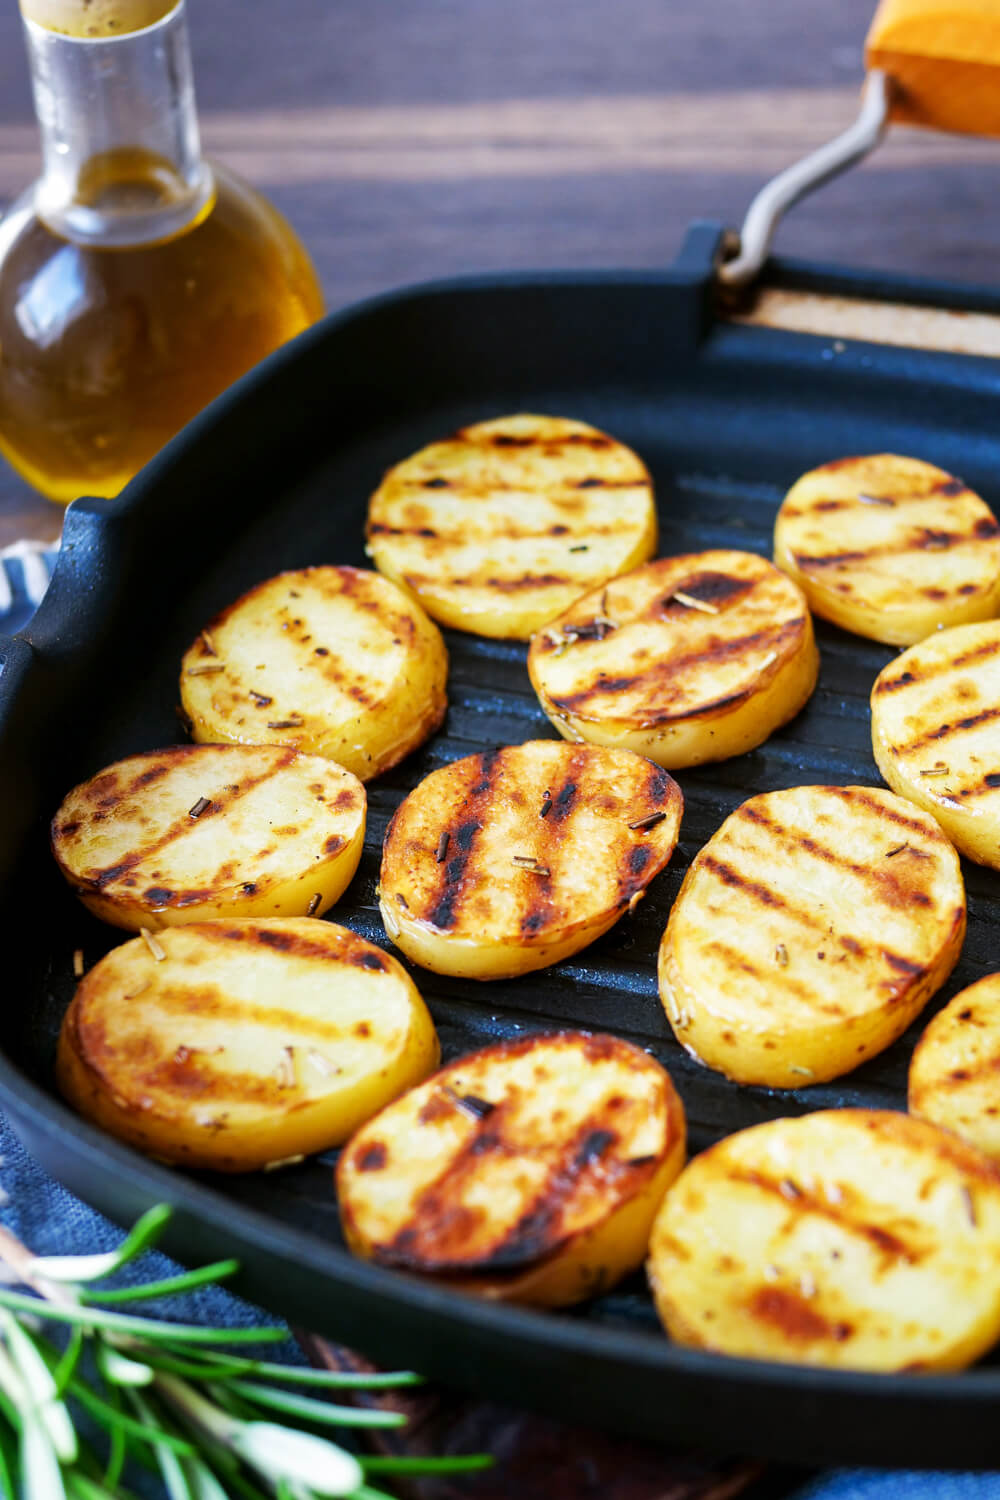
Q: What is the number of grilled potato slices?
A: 12